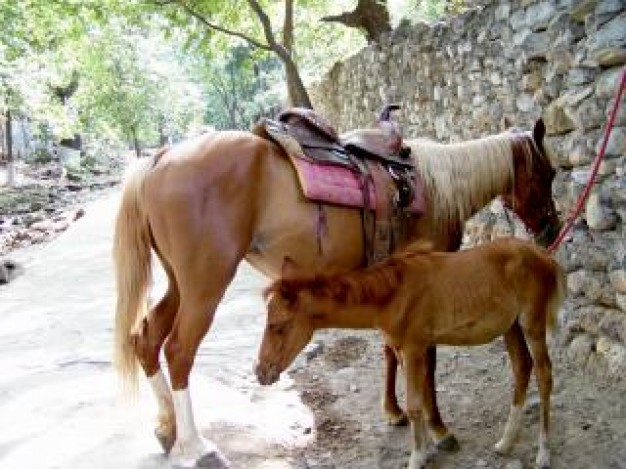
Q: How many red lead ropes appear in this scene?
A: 1